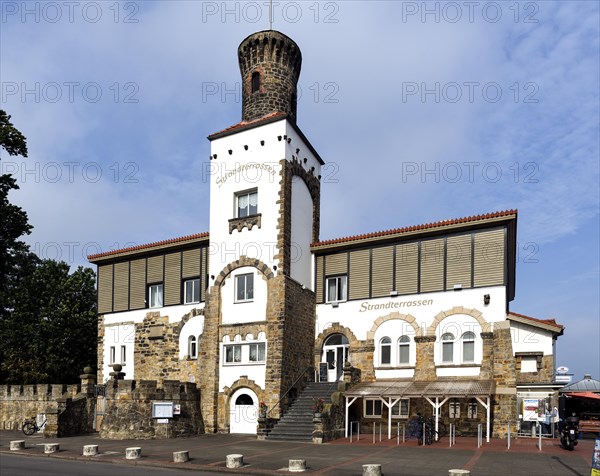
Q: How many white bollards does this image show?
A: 9